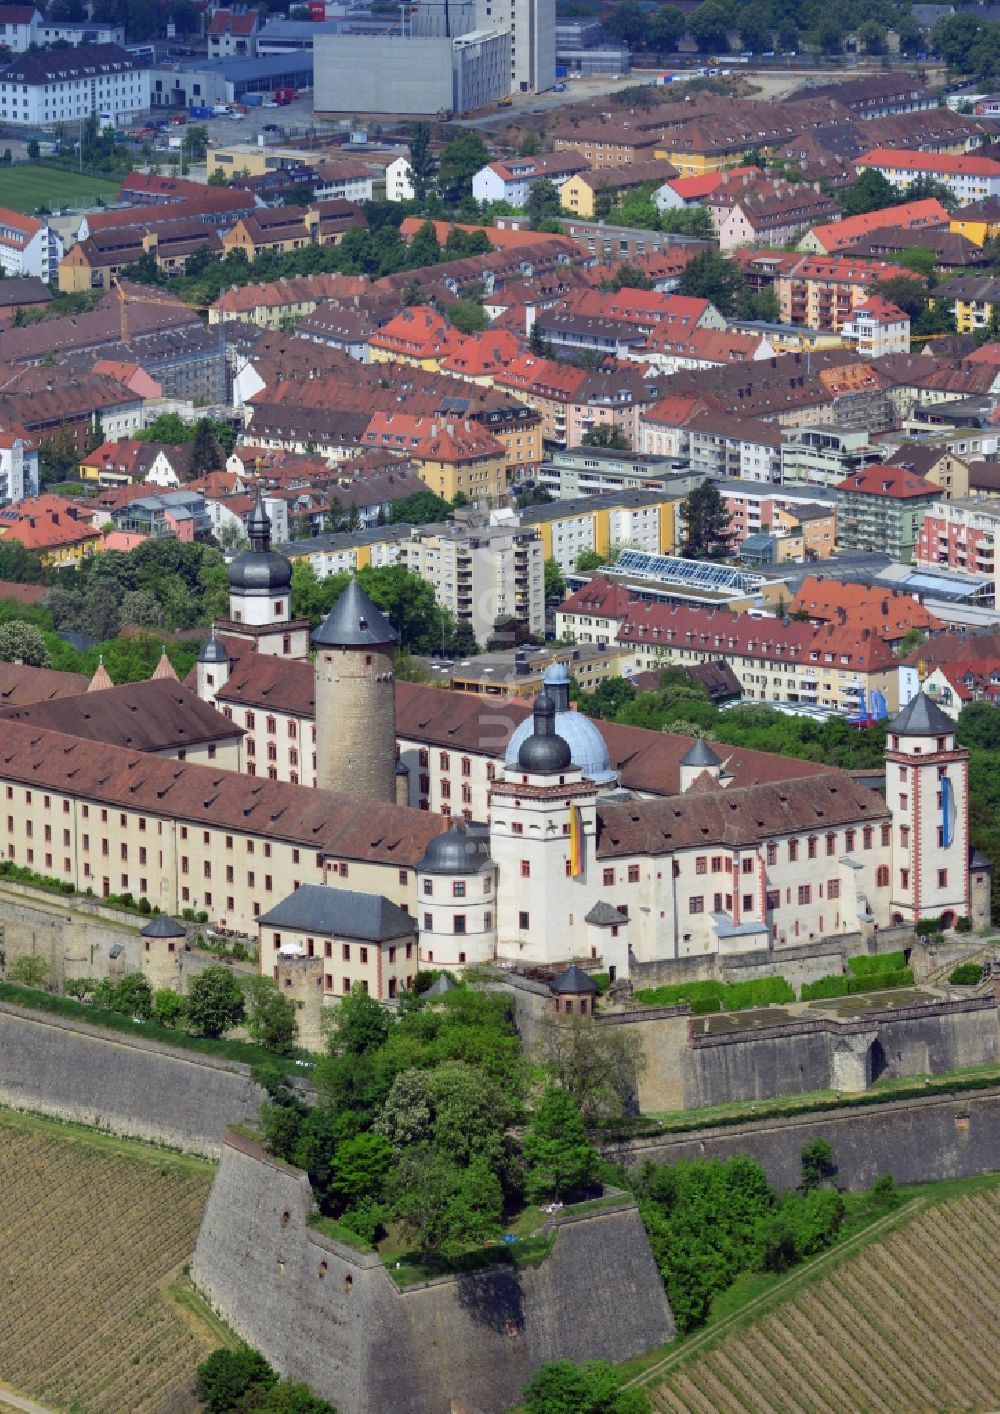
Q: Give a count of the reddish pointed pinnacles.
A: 2